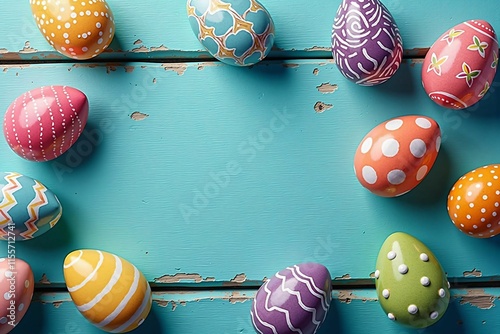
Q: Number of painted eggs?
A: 12